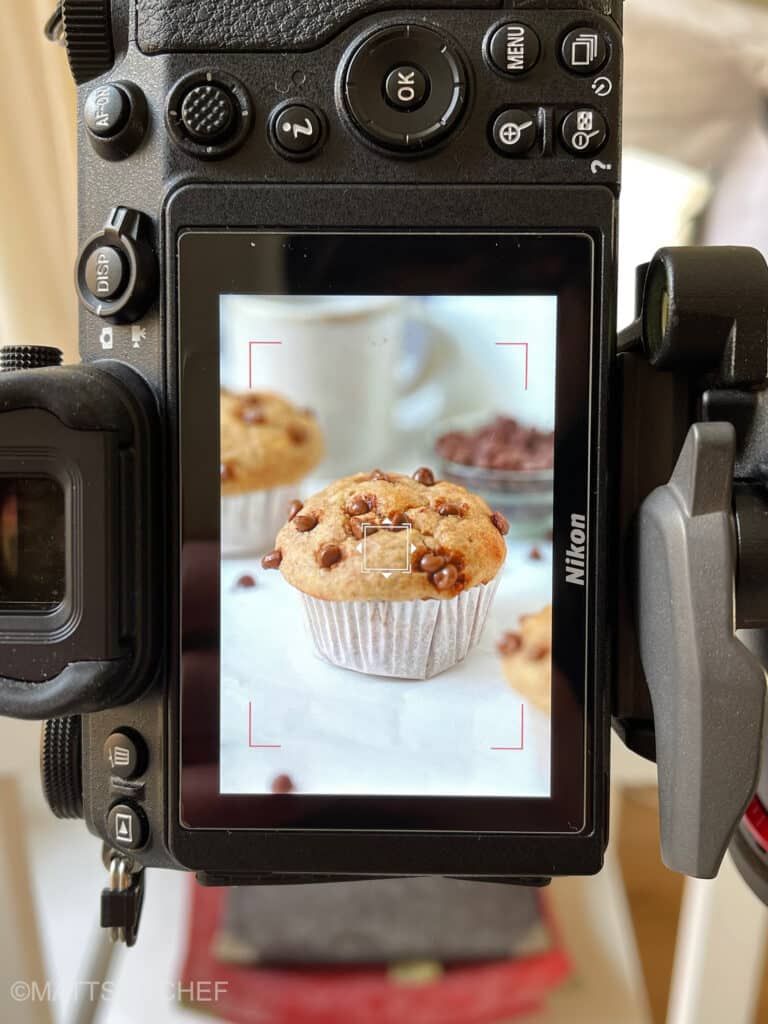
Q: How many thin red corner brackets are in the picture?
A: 4